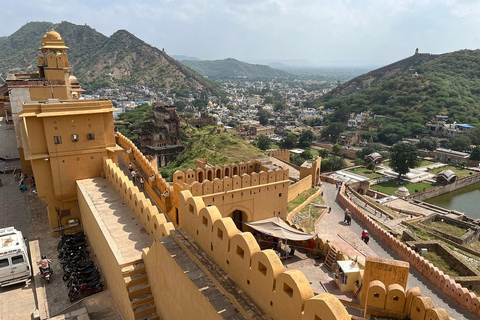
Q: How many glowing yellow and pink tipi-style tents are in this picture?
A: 0